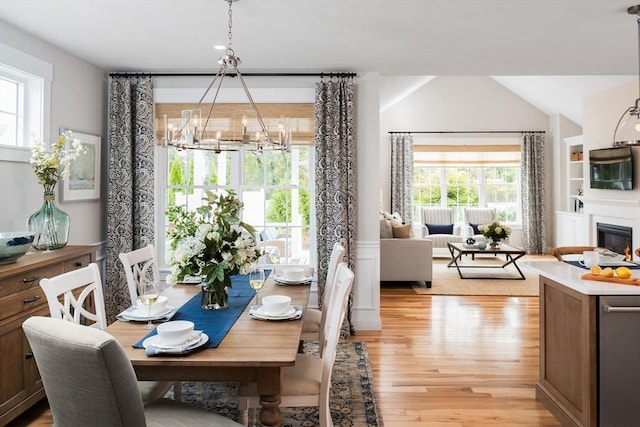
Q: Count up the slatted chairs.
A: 4